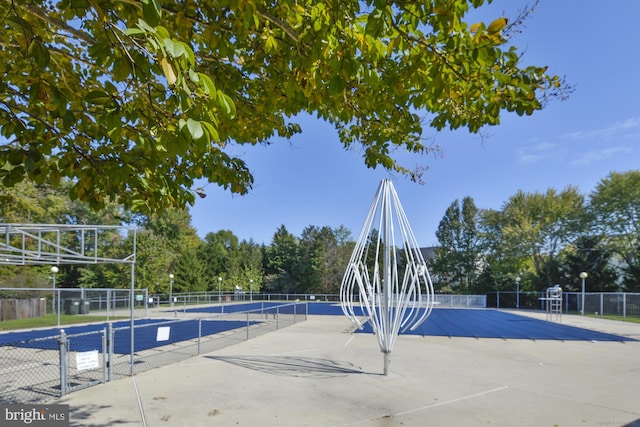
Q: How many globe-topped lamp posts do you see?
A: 6